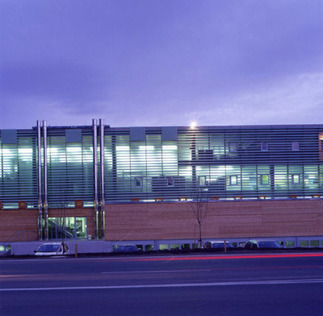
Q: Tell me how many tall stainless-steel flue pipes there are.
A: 4